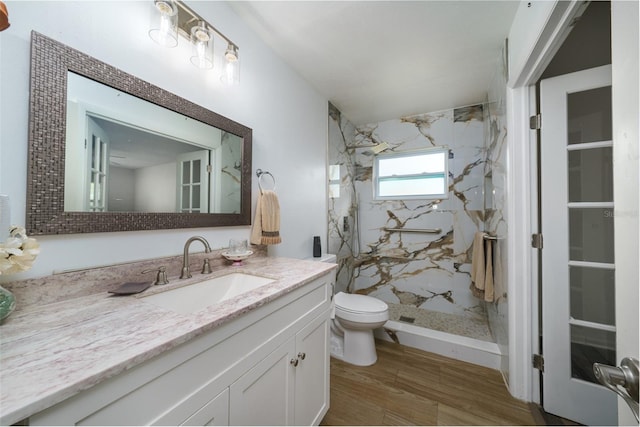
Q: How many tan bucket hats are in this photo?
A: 0